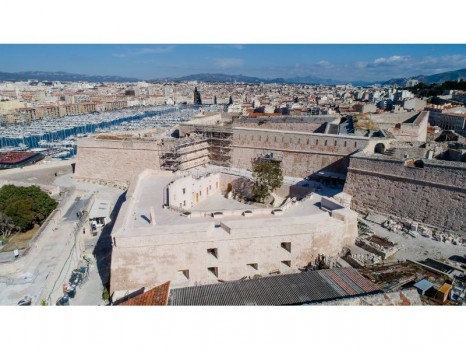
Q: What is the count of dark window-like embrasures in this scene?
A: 6